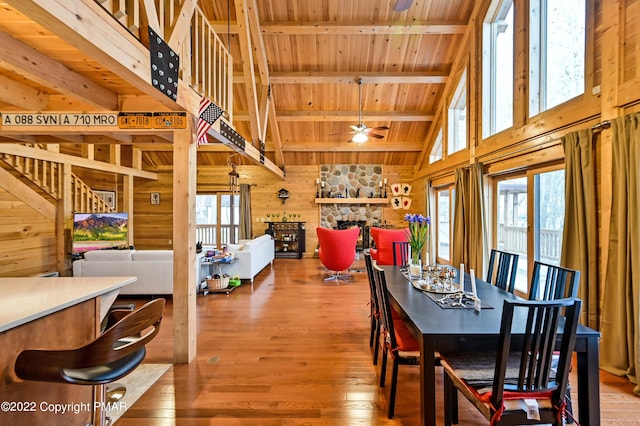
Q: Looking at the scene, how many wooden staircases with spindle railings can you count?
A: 1